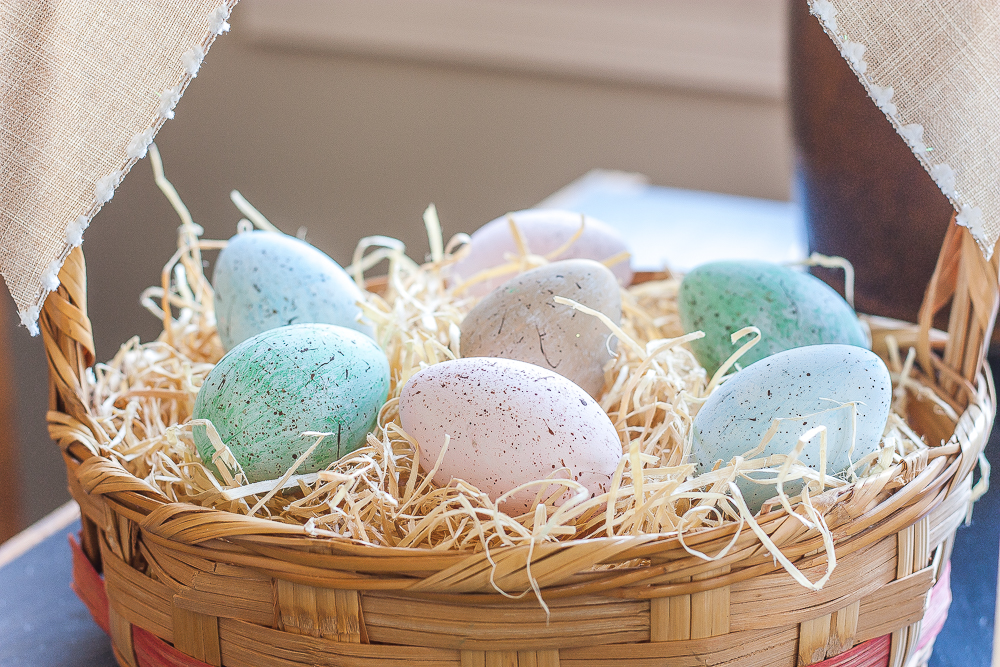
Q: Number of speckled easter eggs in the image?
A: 7